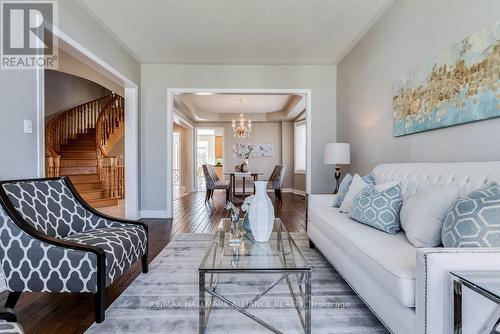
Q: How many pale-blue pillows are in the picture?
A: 3